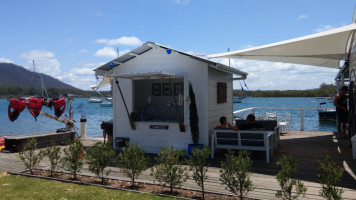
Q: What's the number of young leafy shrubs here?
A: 10